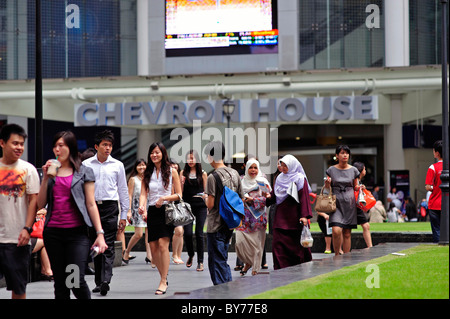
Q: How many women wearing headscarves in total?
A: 2